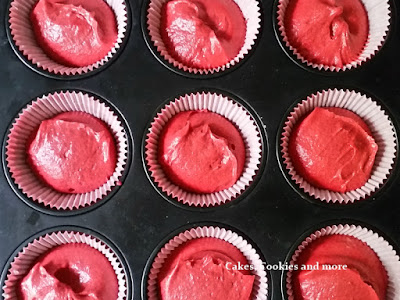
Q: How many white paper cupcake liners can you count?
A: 9